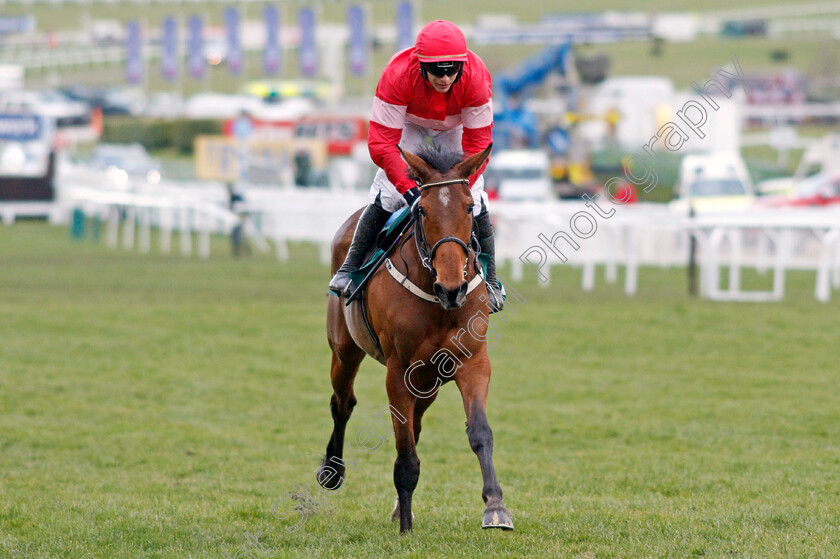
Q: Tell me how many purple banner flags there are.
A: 8